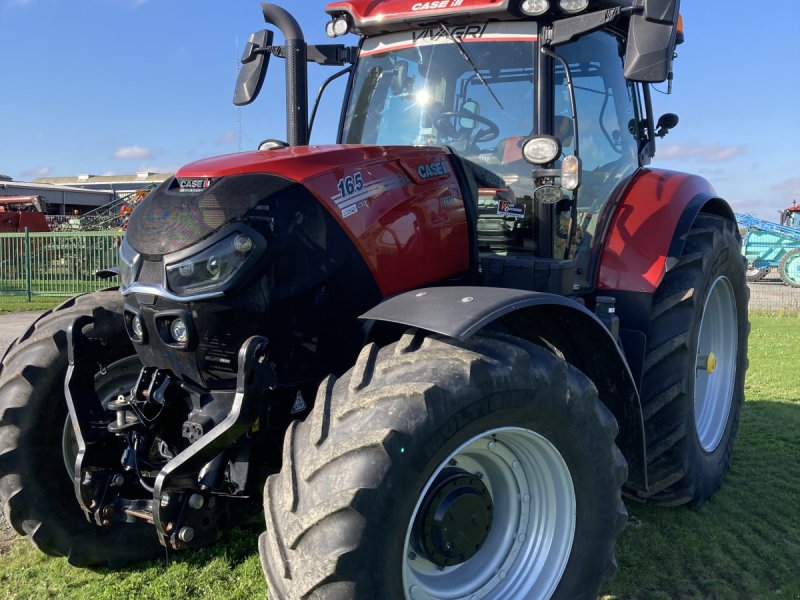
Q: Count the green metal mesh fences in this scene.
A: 1